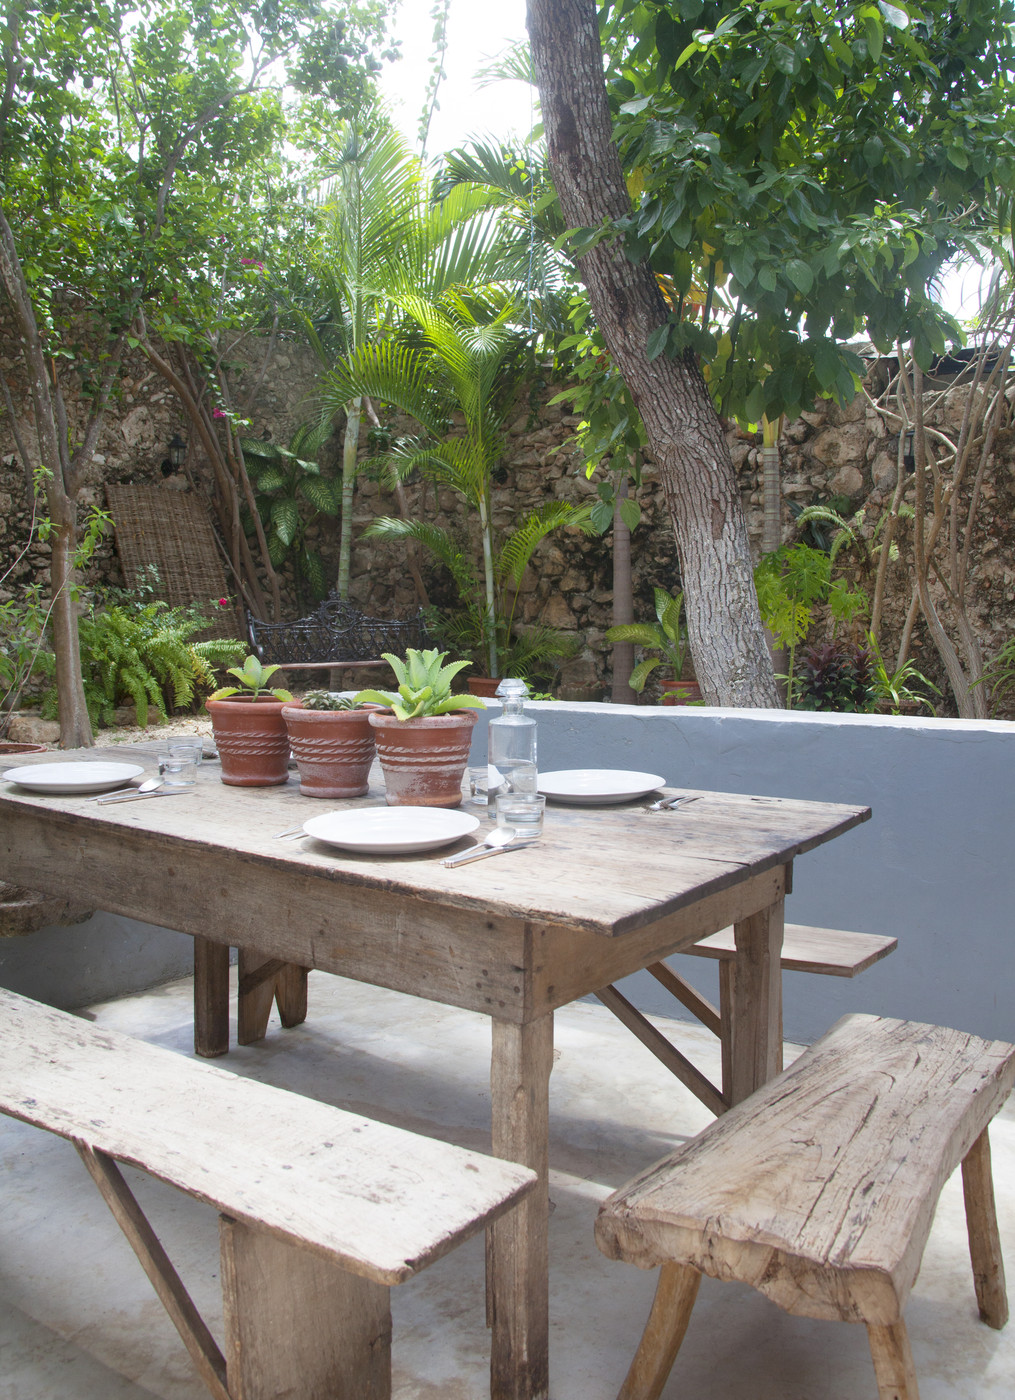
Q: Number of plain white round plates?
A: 3